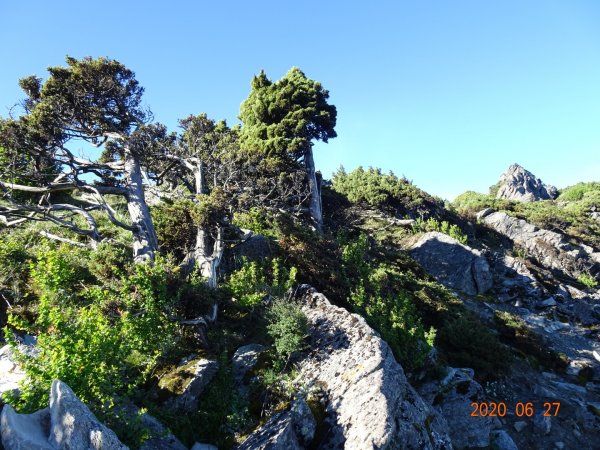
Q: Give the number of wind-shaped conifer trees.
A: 3